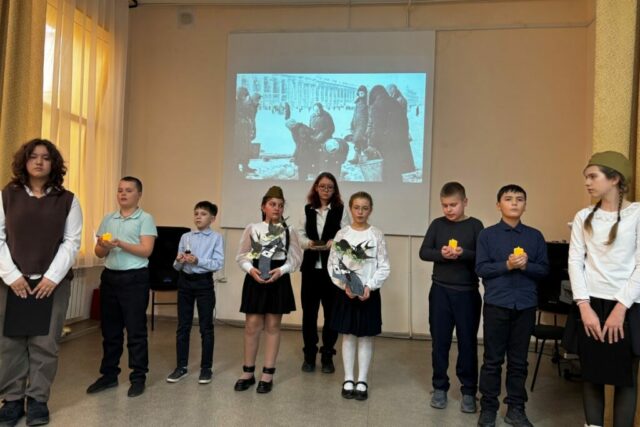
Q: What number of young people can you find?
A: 9